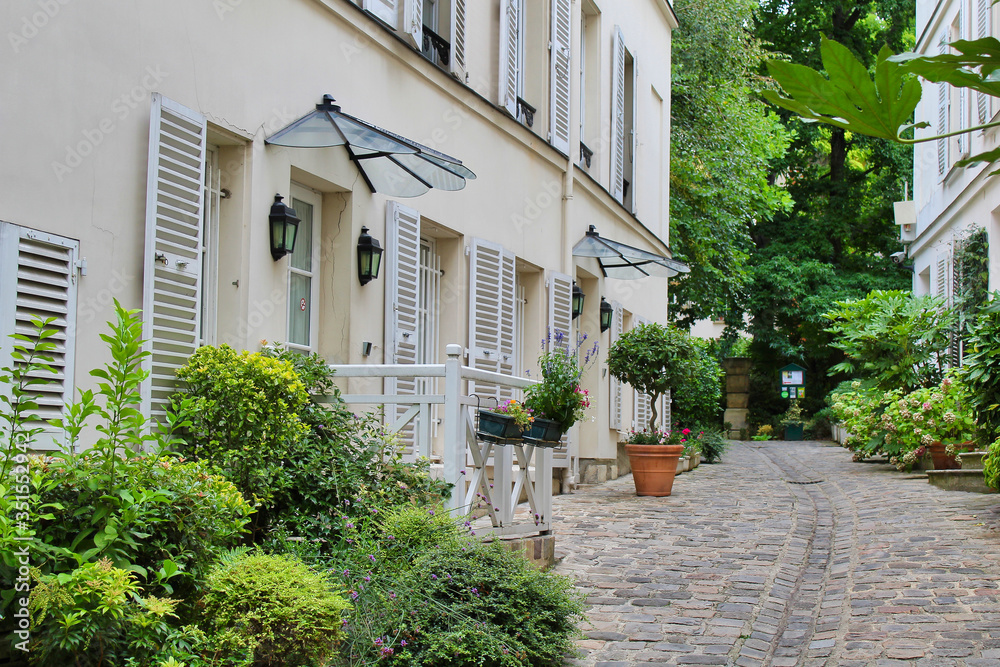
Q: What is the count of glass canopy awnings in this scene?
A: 2